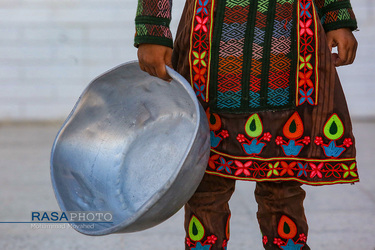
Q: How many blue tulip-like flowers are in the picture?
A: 6